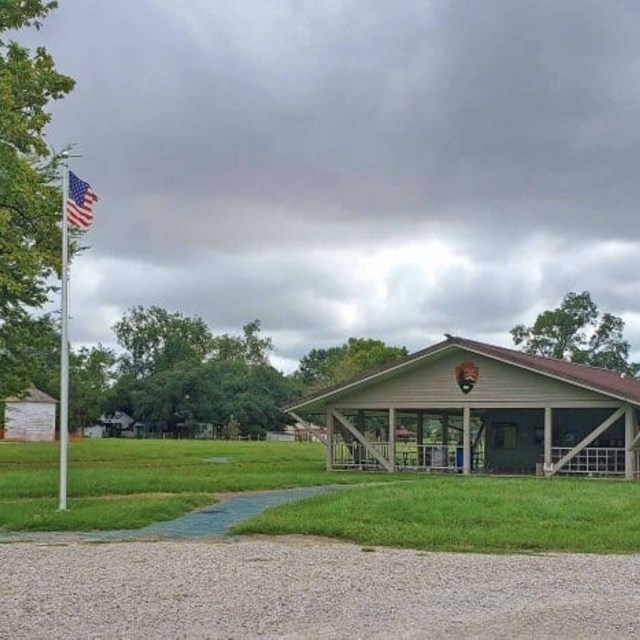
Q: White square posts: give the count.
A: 5